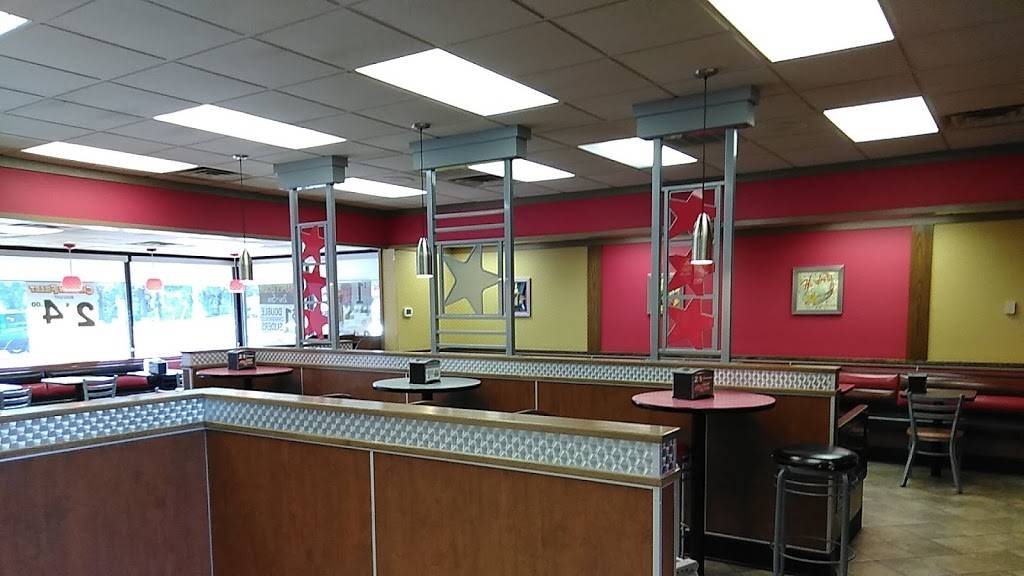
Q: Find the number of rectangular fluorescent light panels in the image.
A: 9